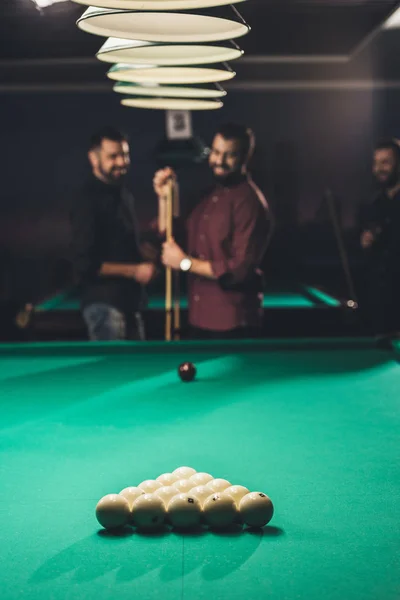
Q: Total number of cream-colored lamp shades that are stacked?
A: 6